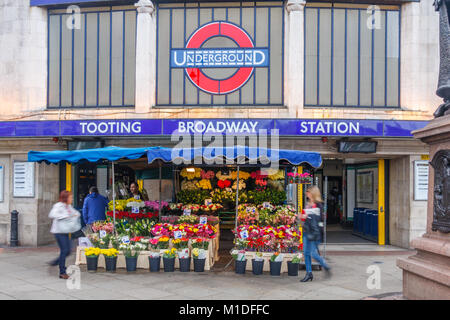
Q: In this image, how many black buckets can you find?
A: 11